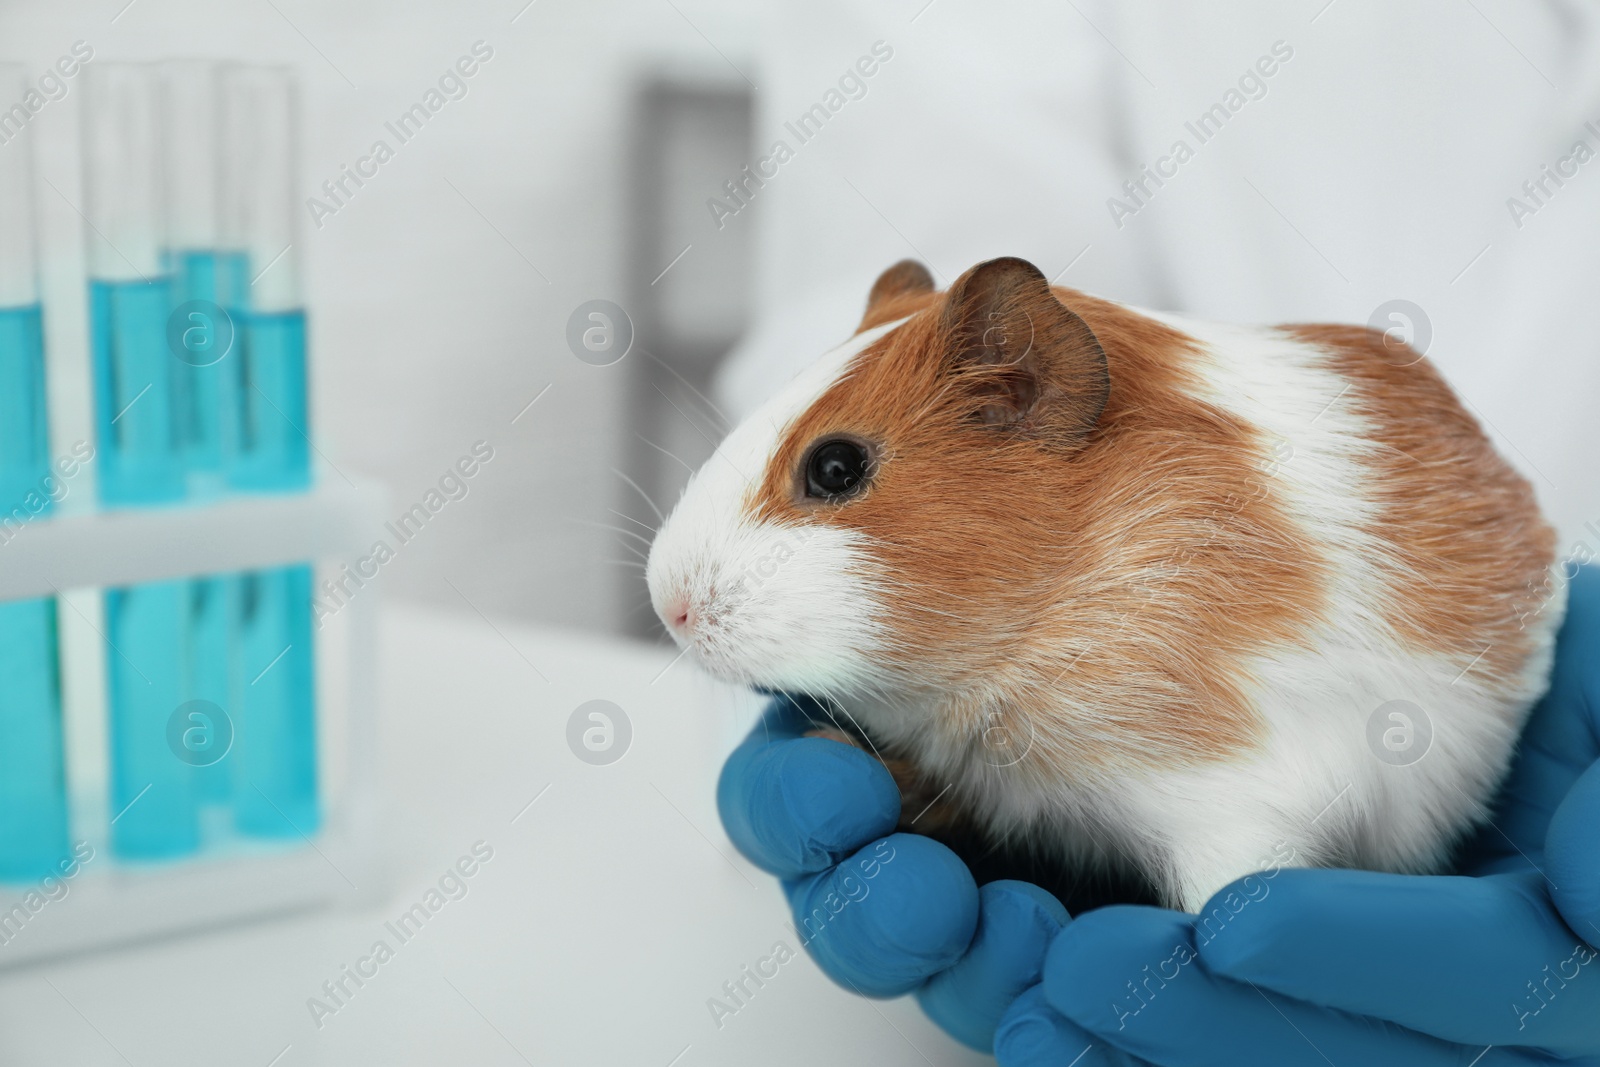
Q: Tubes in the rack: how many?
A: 4